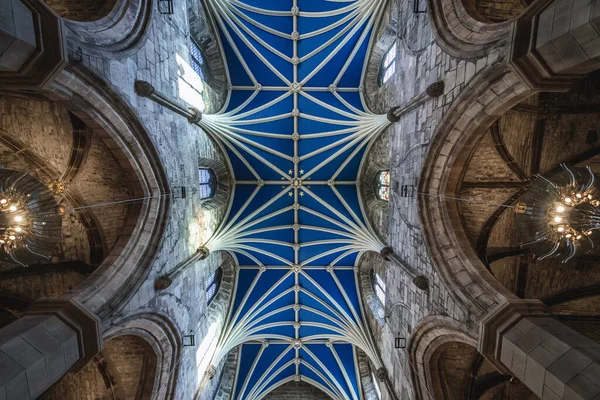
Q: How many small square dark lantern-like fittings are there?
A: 6